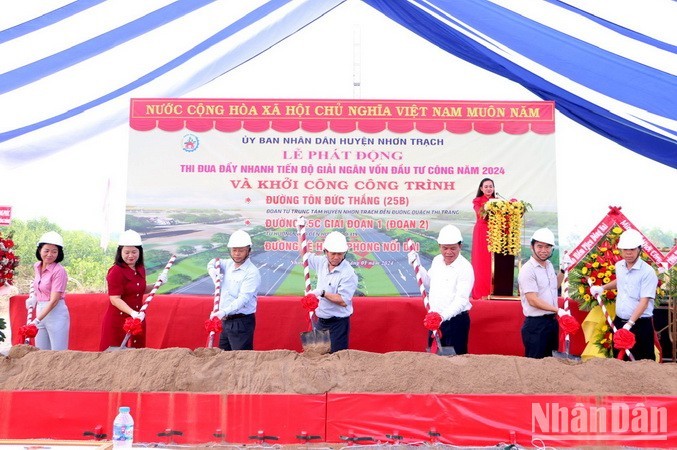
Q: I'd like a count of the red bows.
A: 7